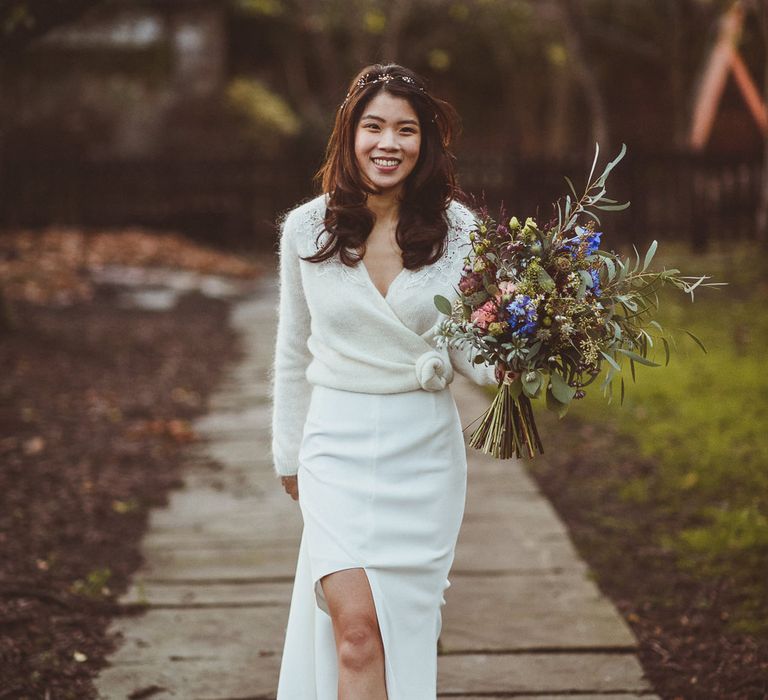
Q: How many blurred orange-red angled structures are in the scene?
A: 1